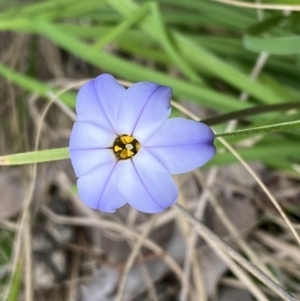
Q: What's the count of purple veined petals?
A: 6